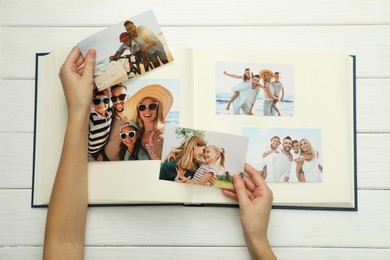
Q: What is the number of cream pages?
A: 2